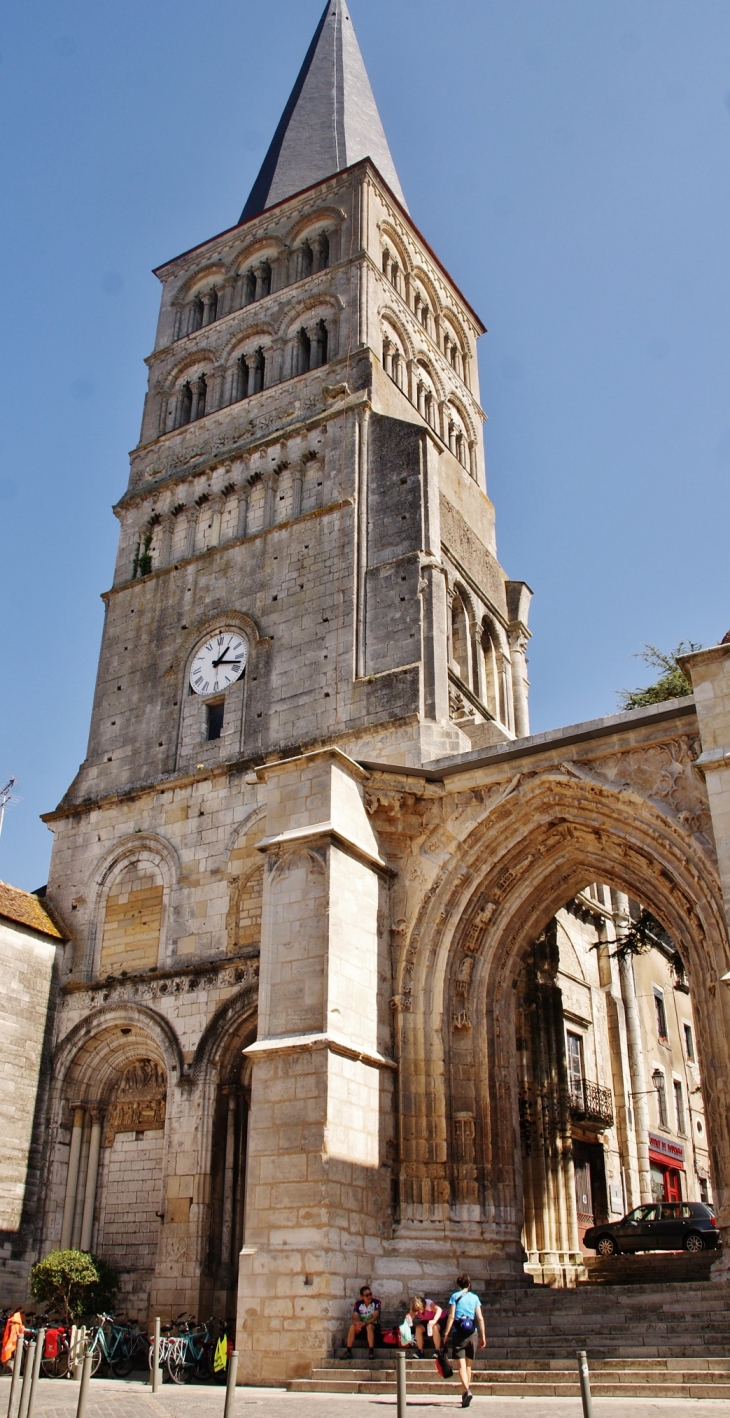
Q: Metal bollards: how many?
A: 8